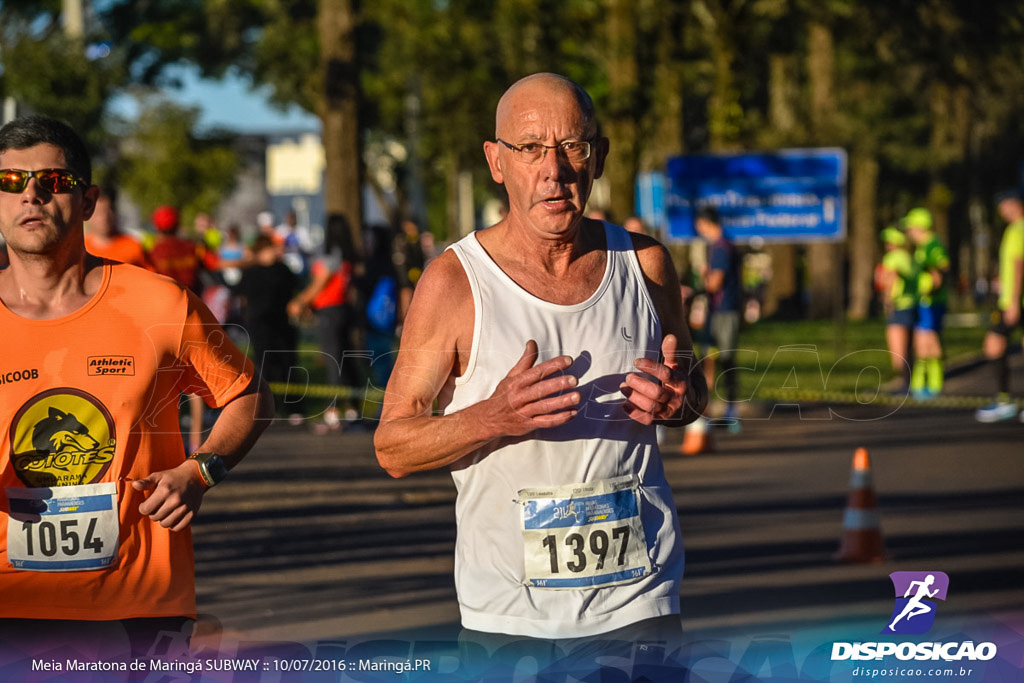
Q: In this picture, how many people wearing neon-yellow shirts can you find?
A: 3